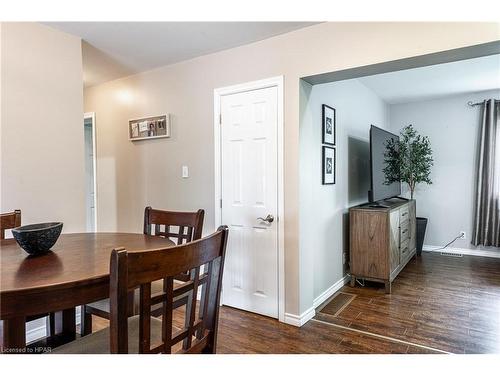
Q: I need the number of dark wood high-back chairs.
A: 3